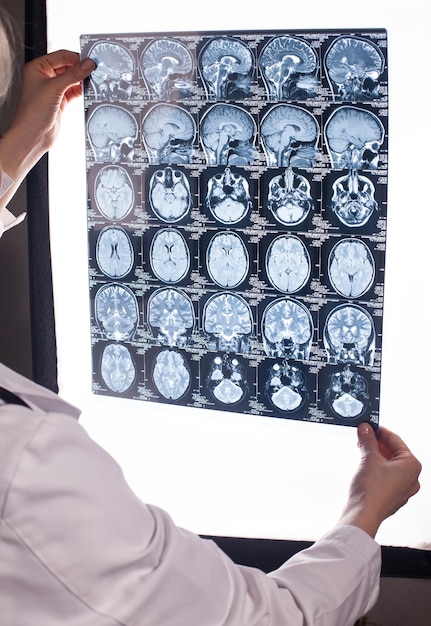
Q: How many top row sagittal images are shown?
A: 5